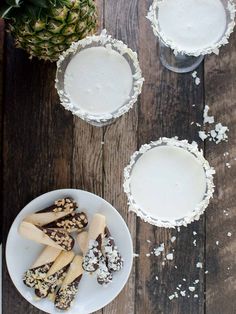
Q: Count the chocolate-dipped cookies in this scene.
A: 9